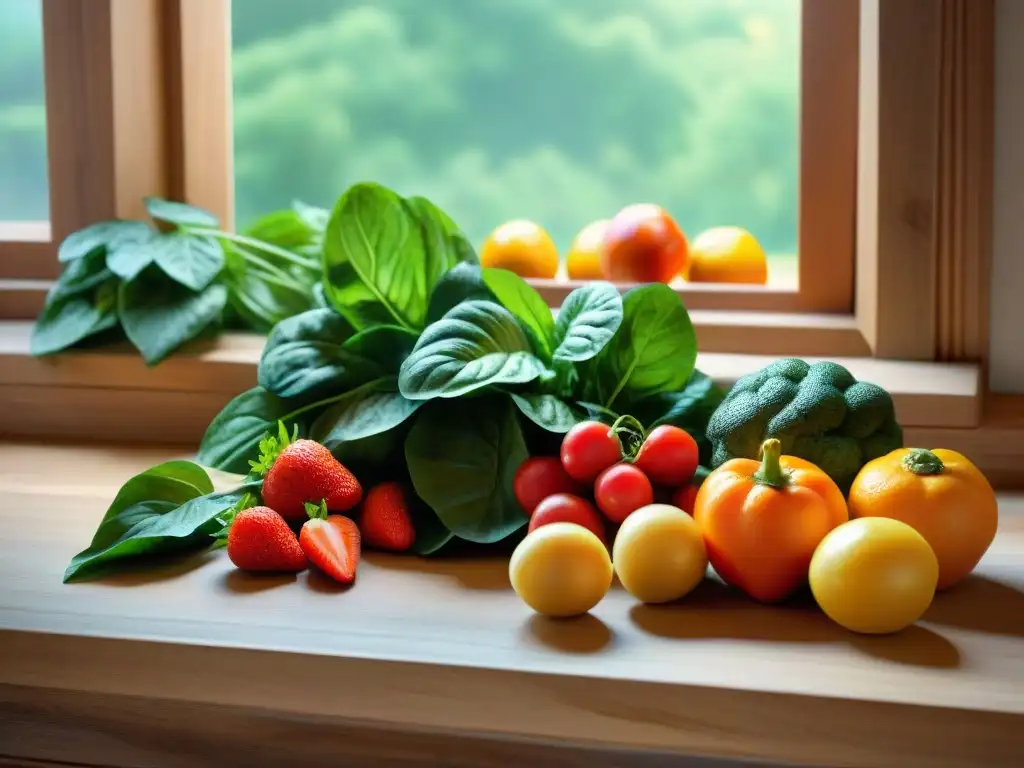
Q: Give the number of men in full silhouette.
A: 0